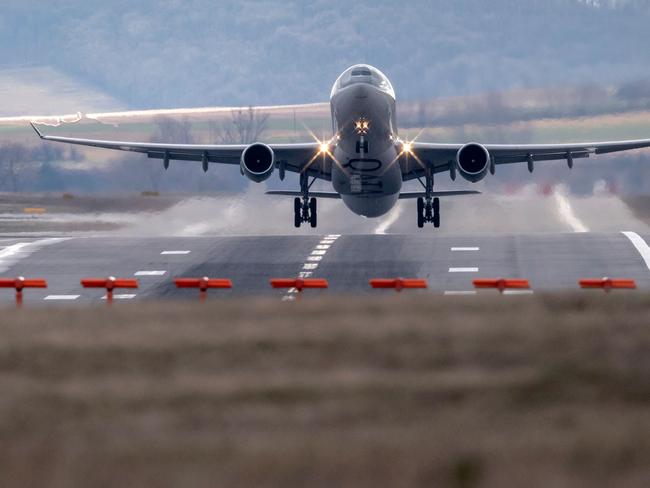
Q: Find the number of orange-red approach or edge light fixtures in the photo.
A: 7